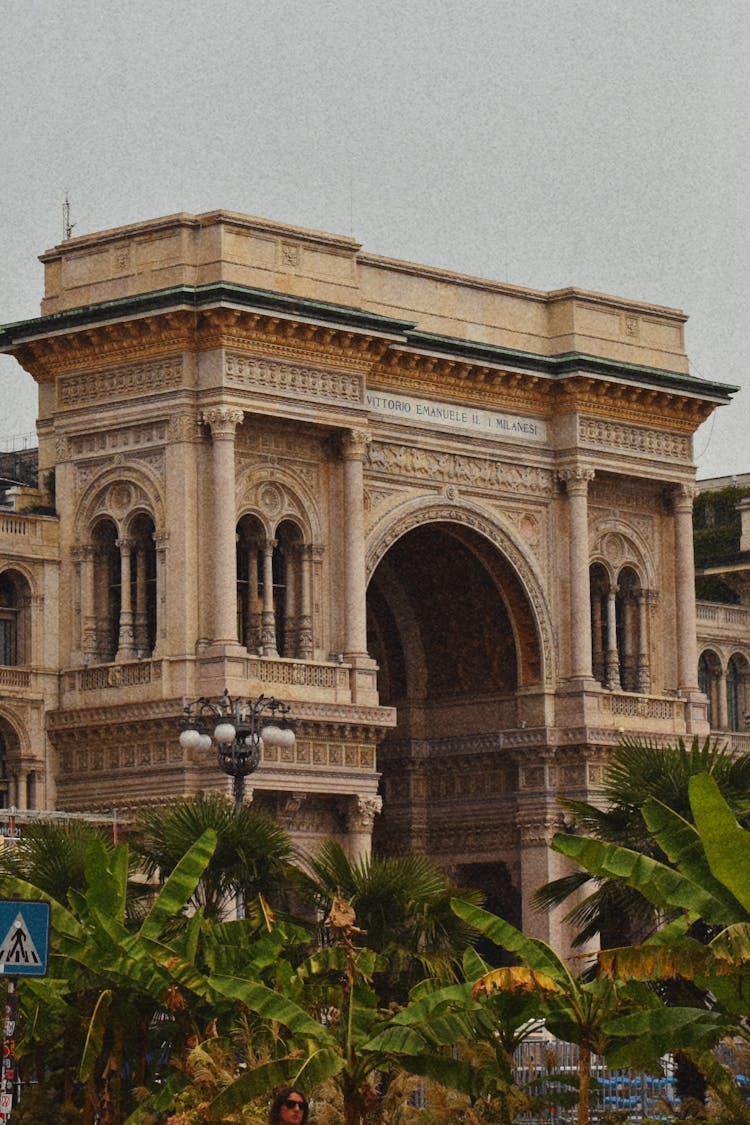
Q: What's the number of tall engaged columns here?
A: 4